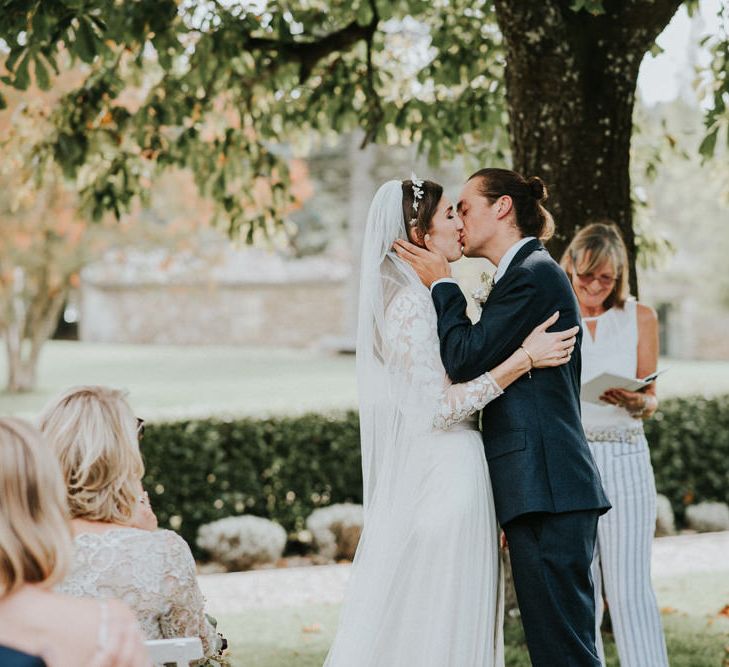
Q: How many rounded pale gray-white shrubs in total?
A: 4